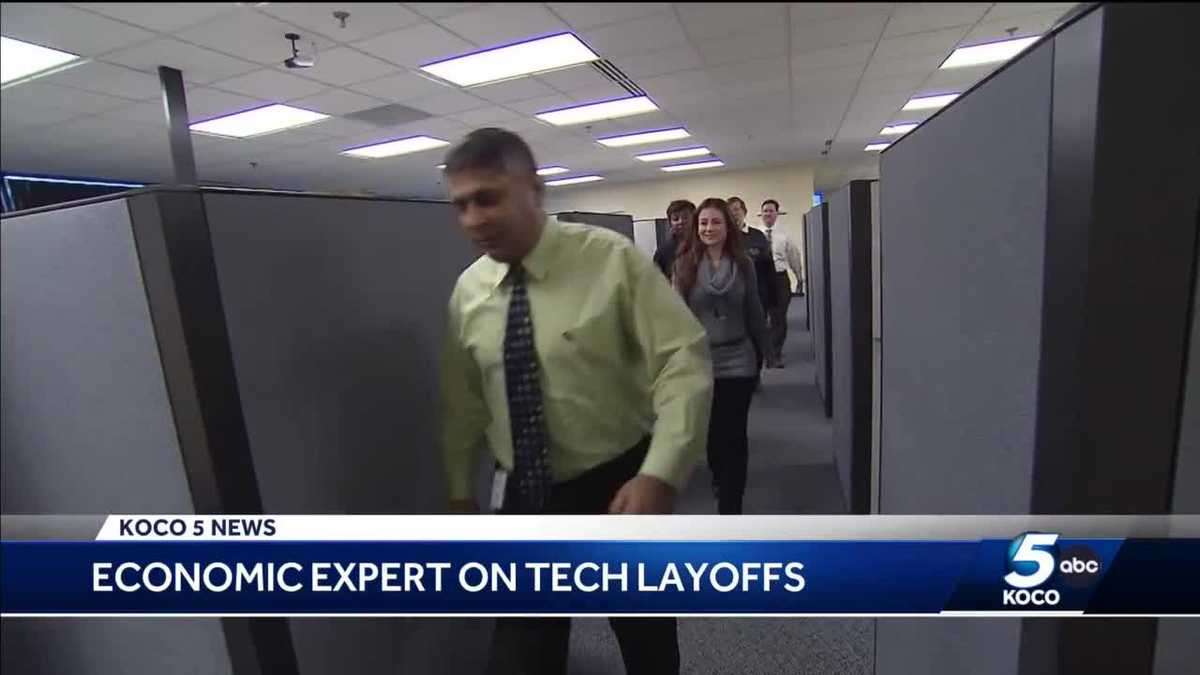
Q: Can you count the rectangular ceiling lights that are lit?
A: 15